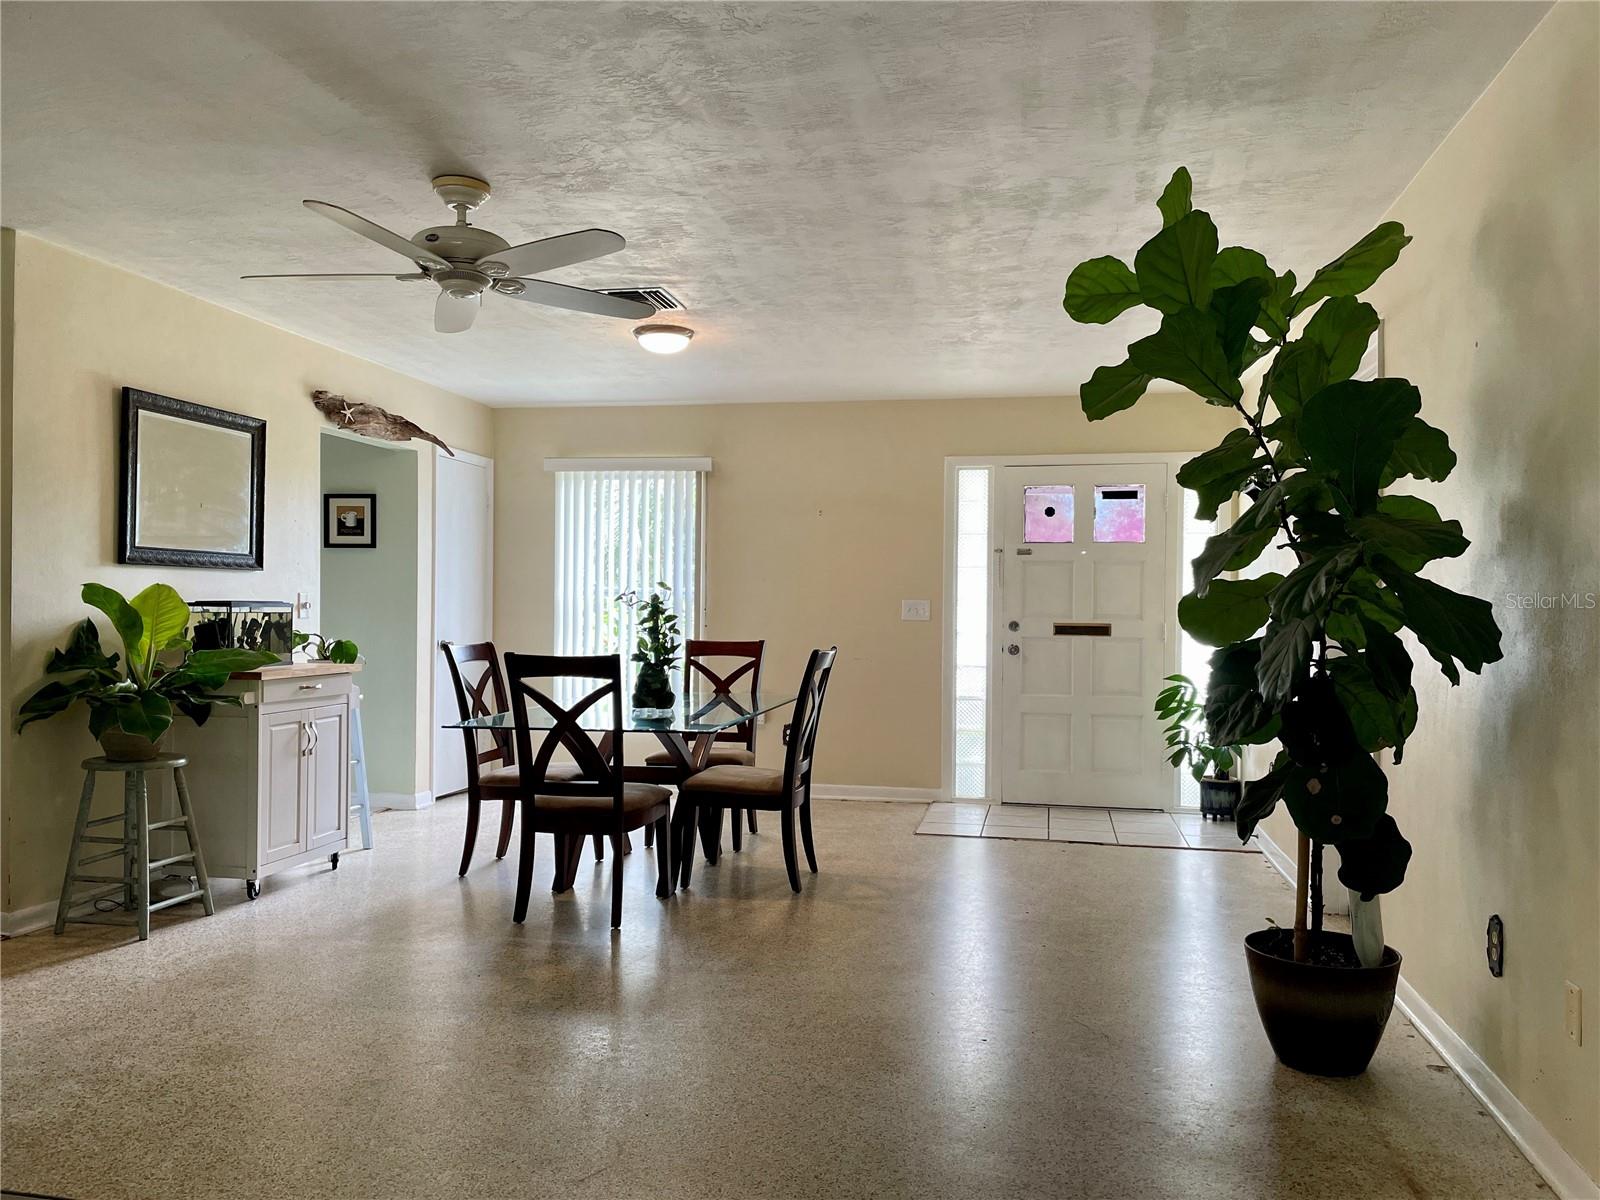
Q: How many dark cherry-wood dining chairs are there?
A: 4